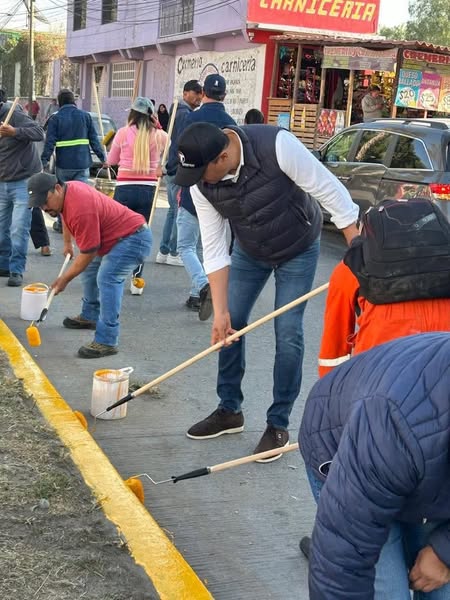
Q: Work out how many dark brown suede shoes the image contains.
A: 2